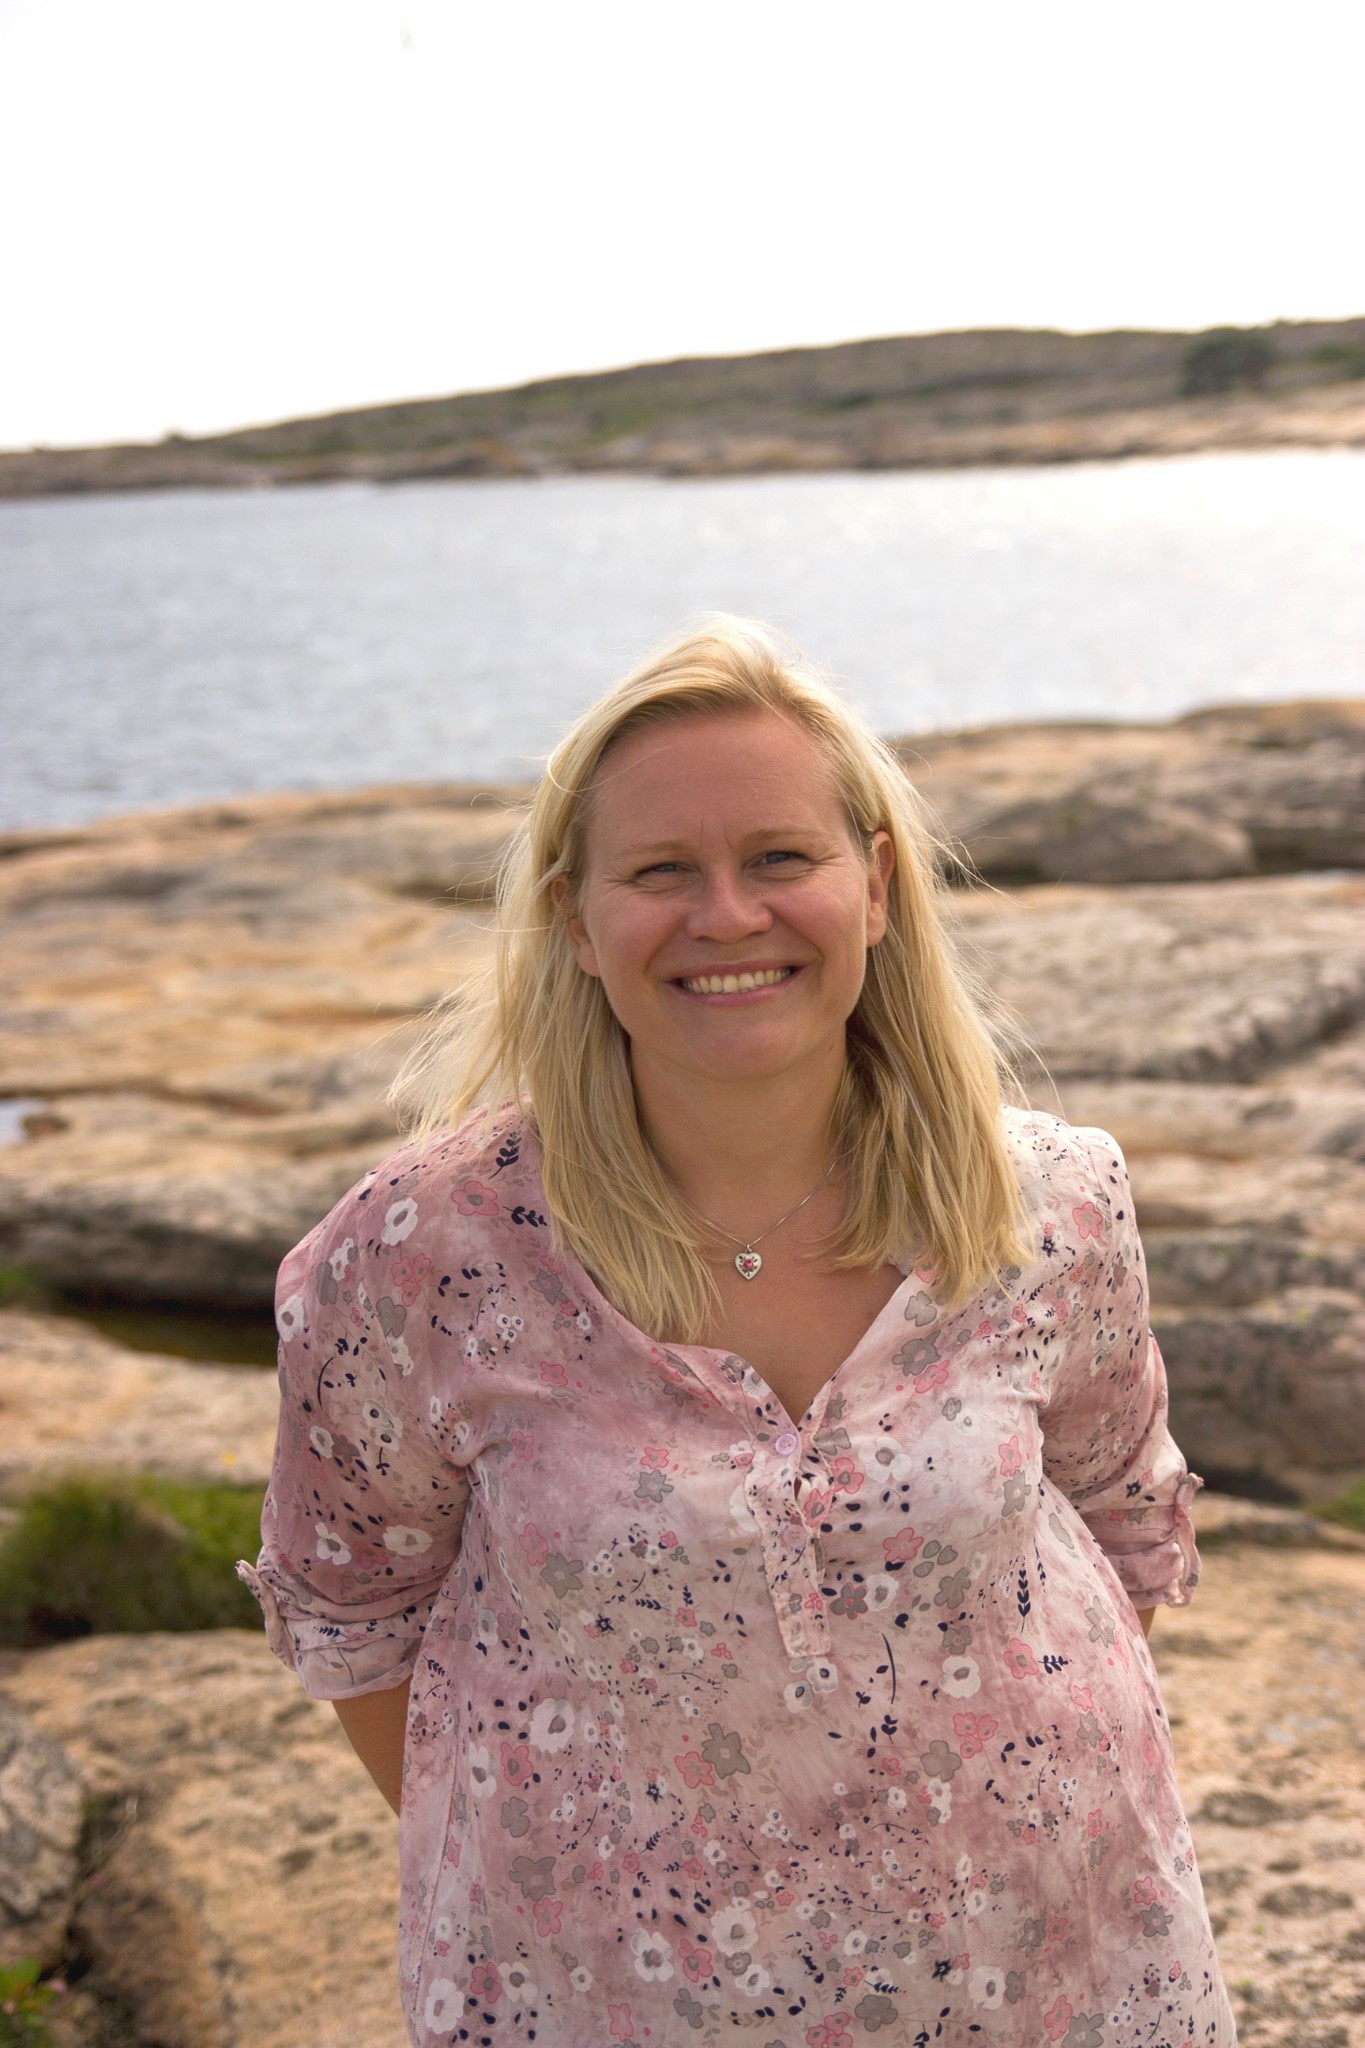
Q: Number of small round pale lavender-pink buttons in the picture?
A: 2